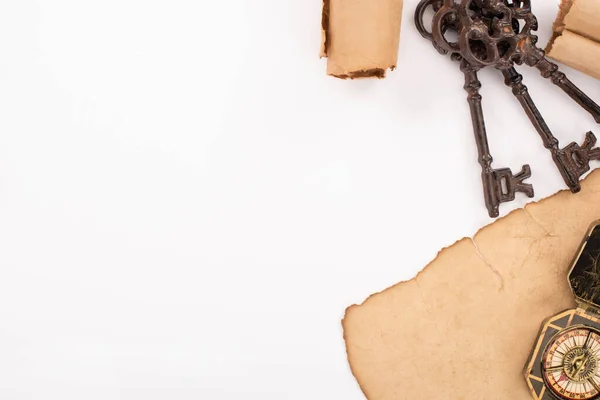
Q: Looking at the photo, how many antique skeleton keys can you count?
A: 3